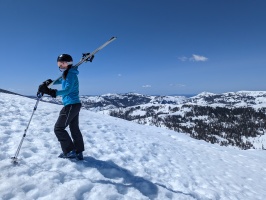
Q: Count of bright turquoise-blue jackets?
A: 1